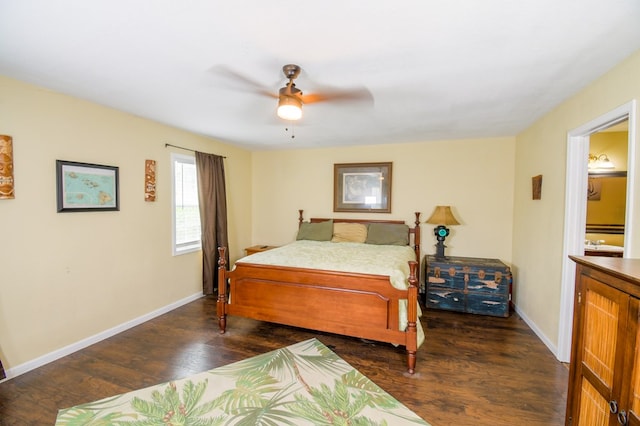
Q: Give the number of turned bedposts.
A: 4